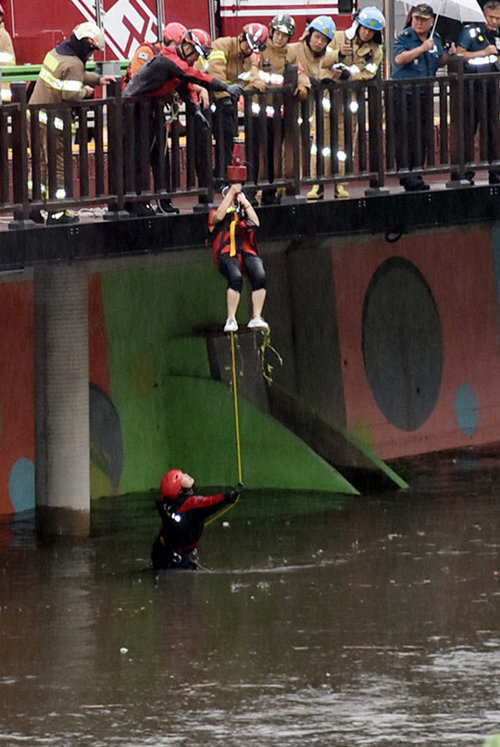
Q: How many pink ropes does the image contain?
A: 0